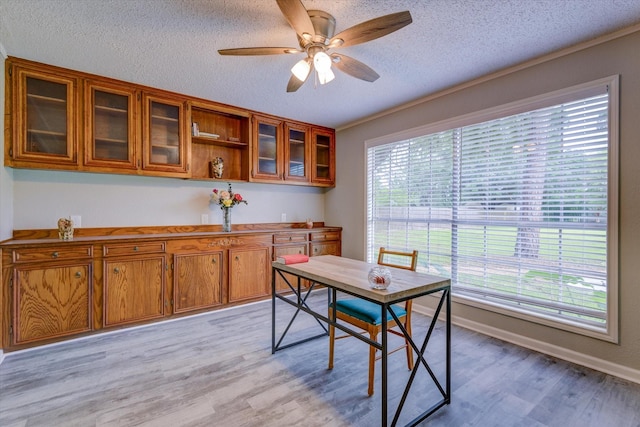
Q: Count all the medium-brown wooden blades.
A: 5